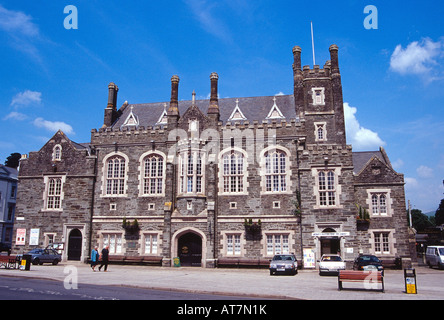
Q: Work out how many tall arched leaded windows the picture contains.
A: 4